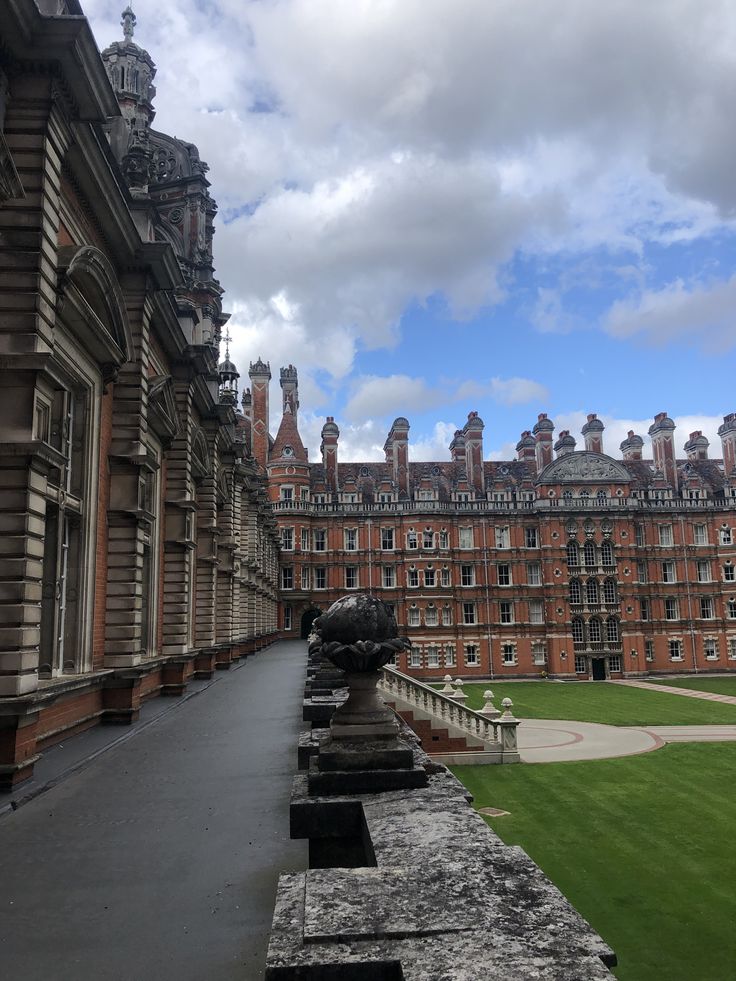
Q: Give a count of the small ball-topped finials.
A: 4